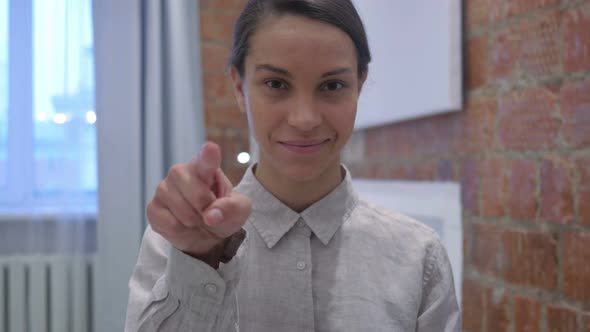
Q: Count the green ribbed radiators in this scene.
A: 0